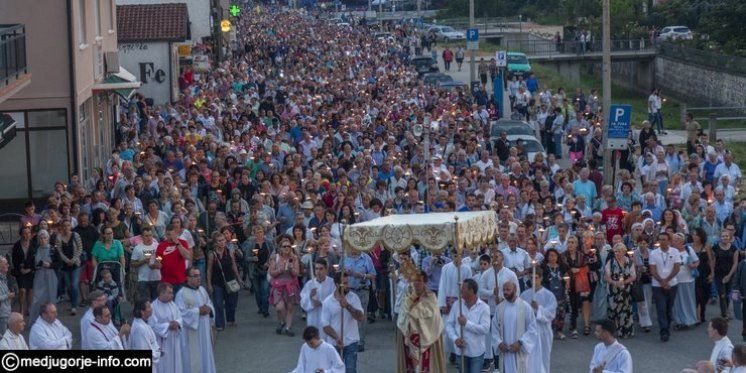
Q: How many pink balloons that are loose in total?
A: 0